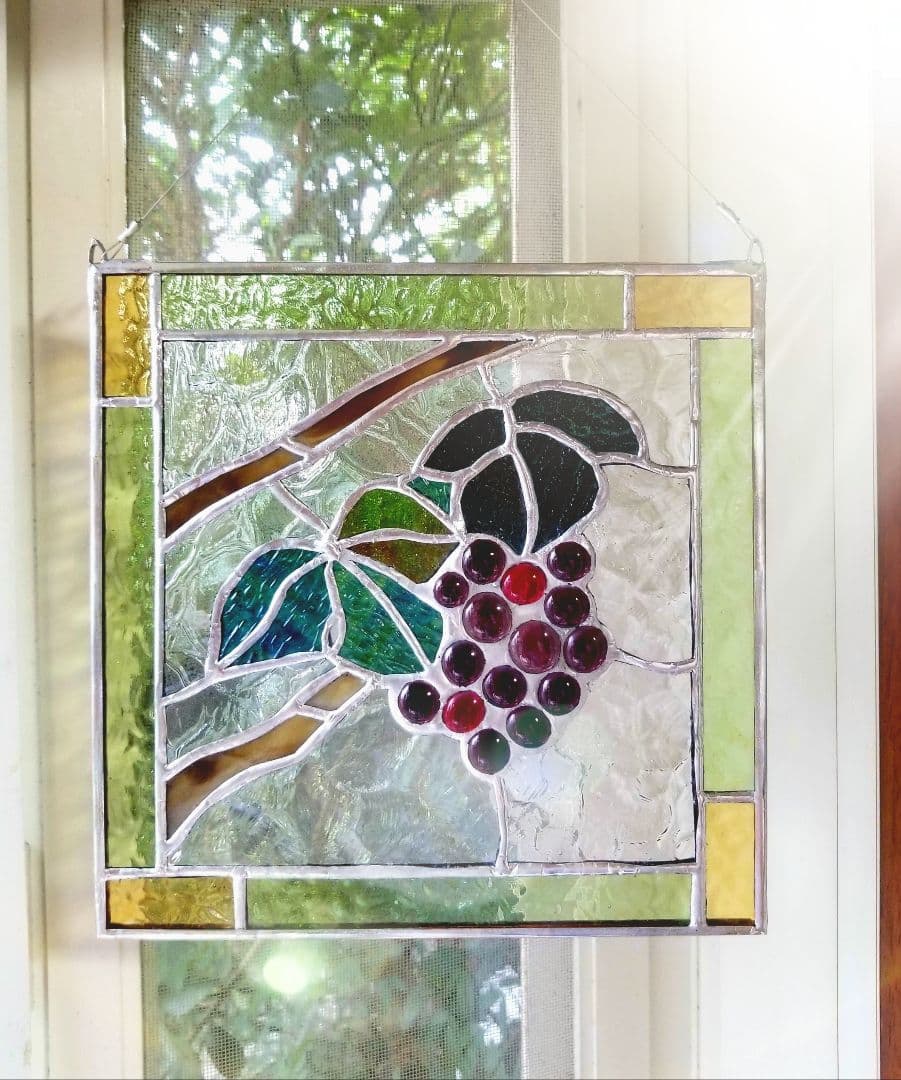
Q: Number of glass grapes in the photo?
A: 15